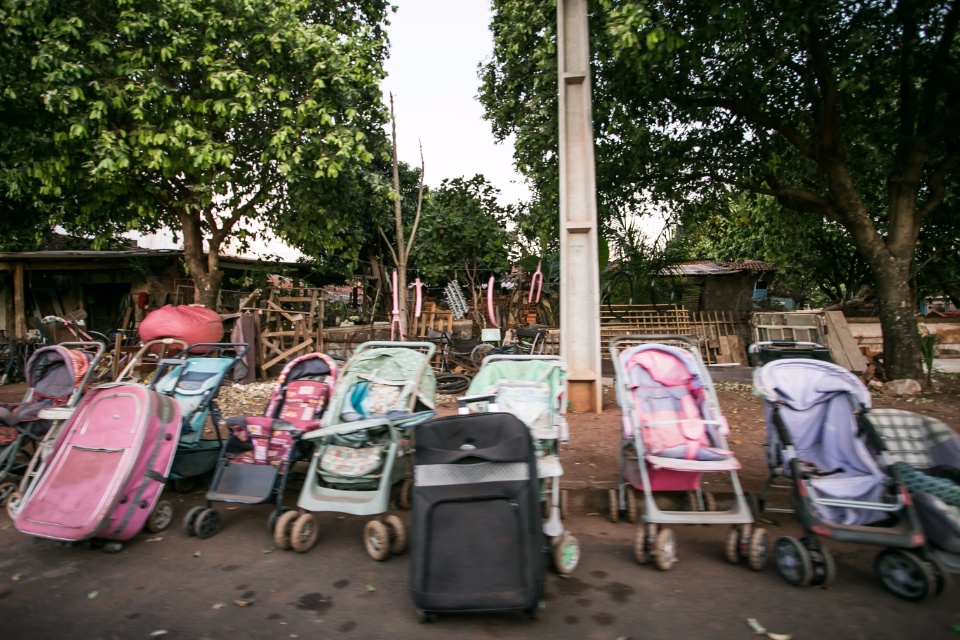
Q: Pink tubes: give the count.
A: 4